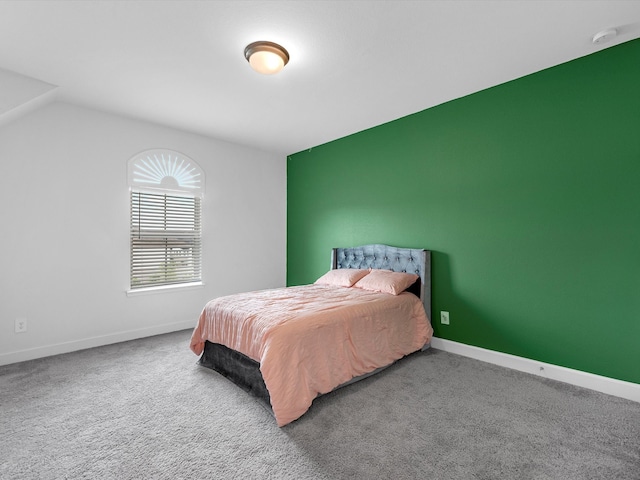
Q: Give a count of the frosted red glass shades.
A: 0